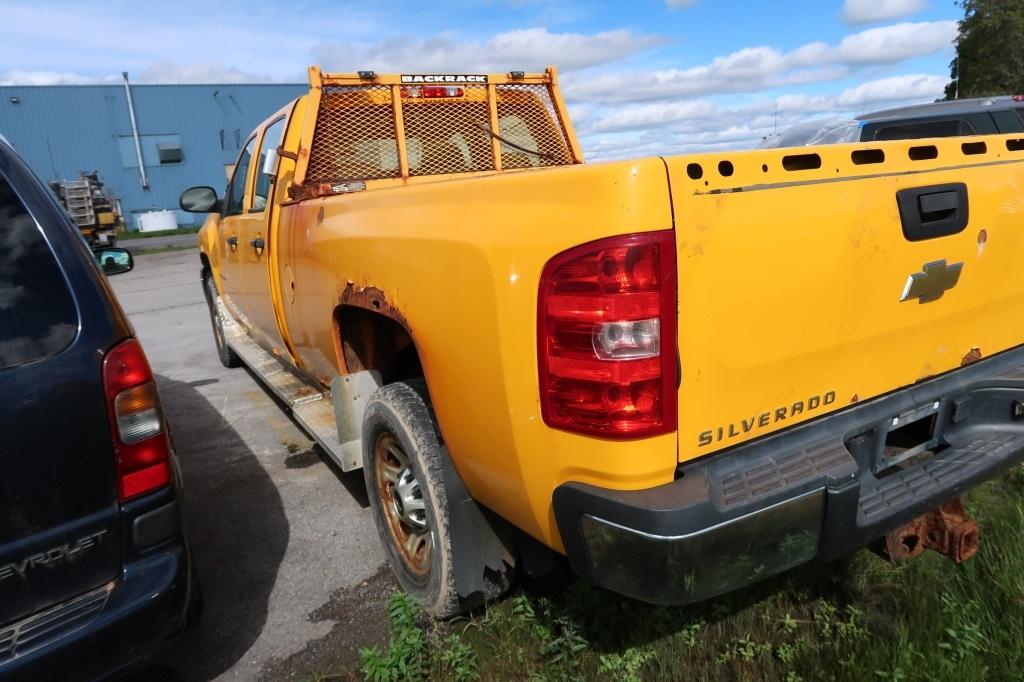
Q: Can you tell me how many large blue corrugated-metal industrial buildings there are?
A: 1